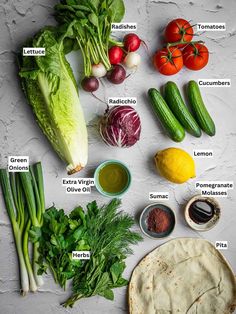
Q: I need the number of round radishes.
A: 6